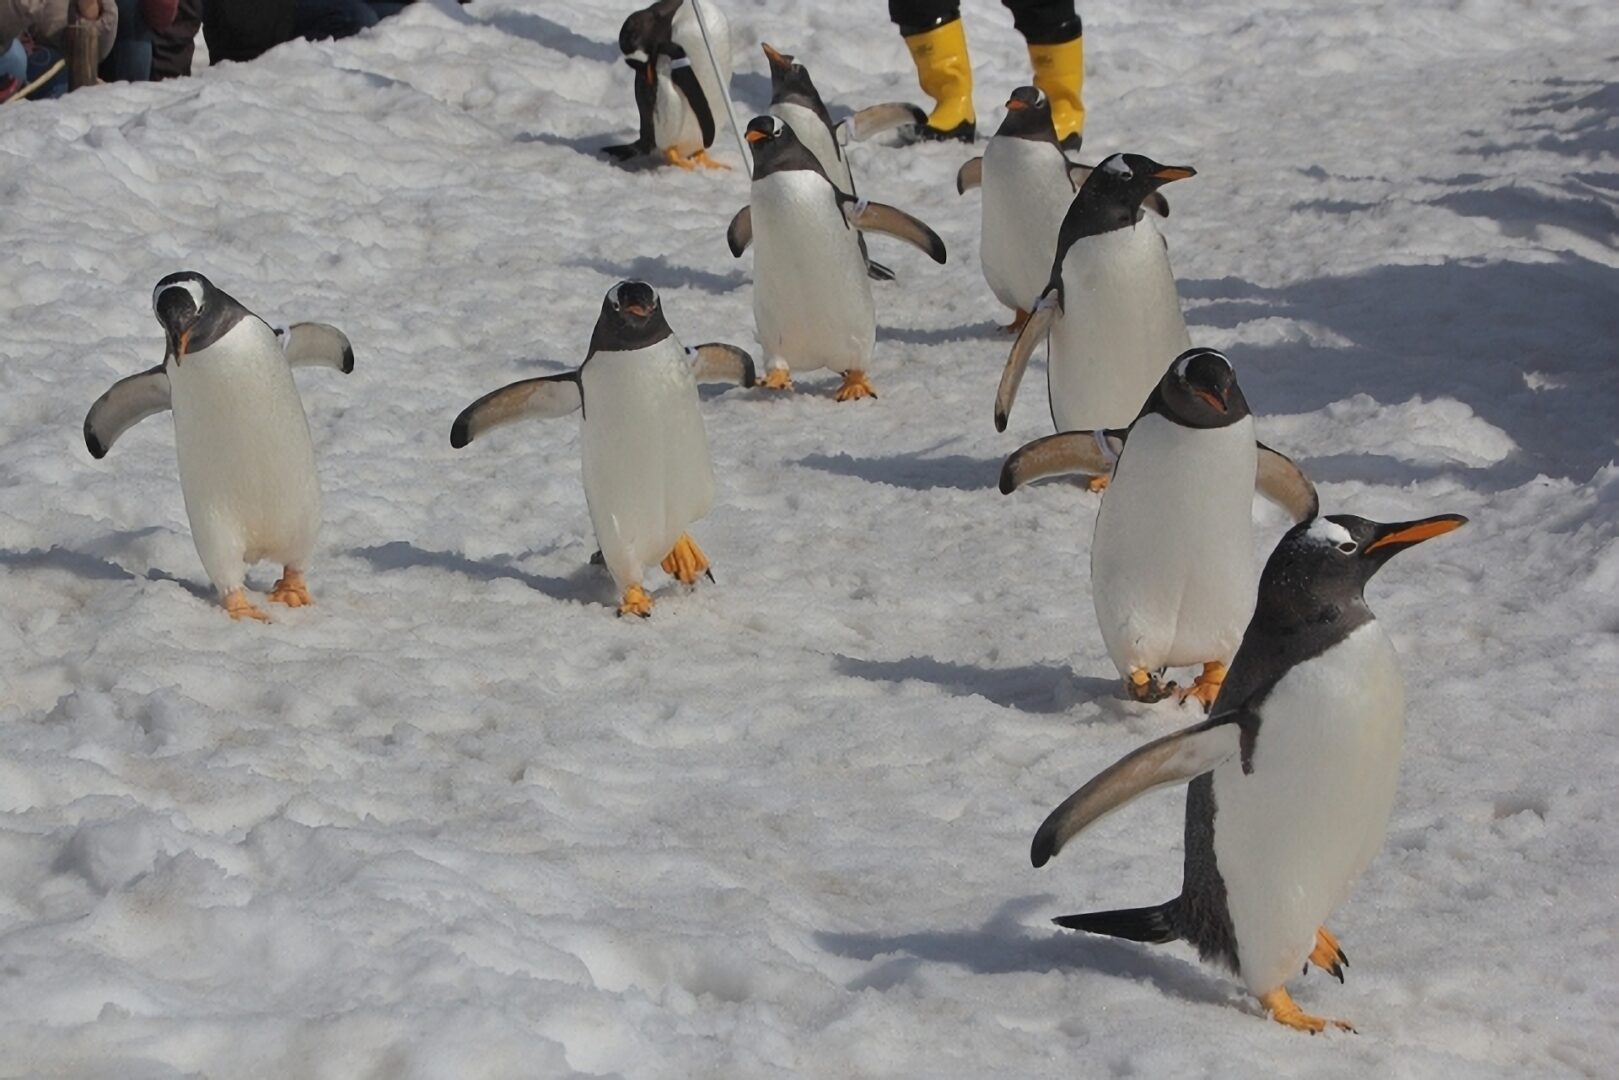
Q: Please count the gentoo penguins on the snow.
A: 10